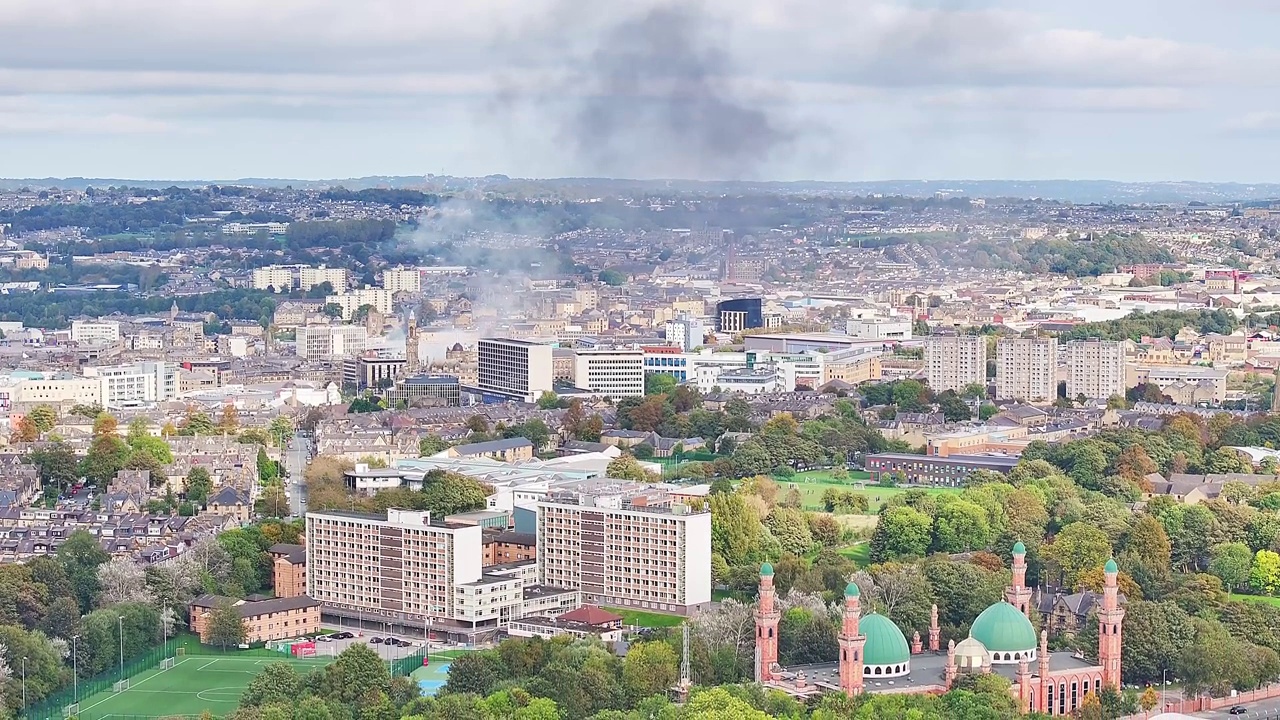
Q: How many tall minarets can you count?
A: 4